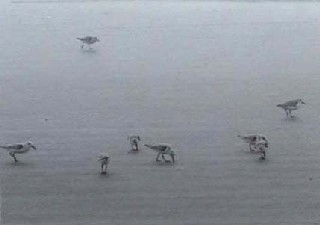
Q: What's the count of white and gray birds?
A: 8